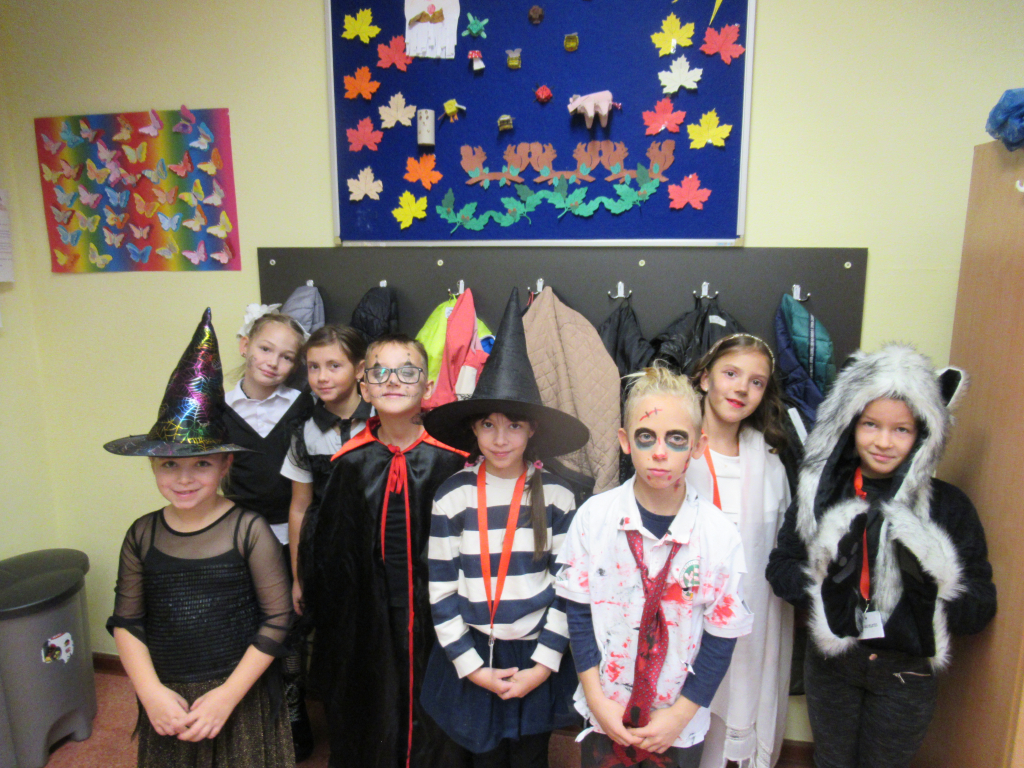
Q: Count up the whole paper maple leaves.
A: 14